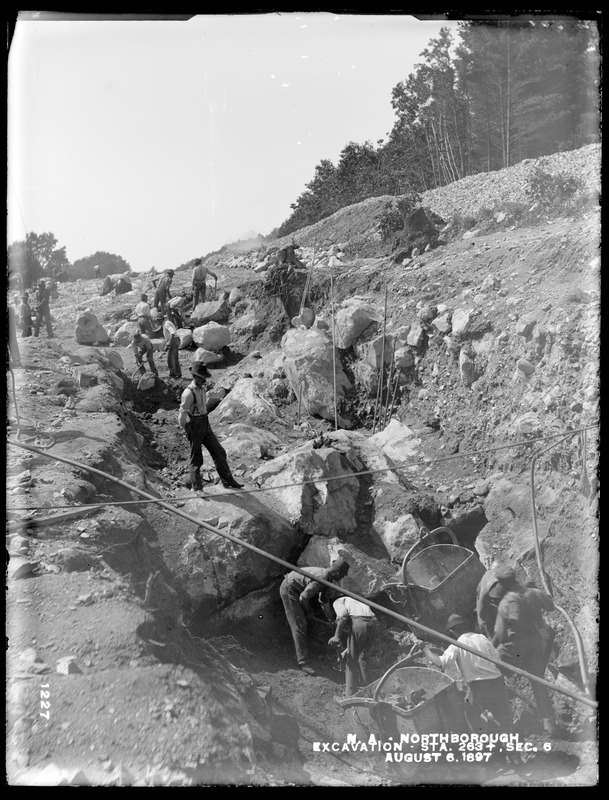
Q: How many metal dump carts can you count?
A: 2